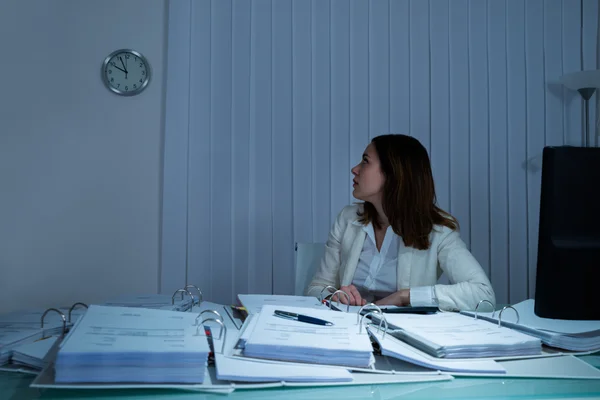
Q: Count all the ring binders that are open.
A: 6